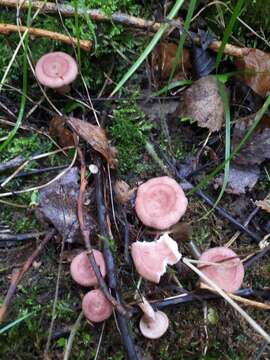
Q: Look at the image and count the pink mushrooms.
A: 7